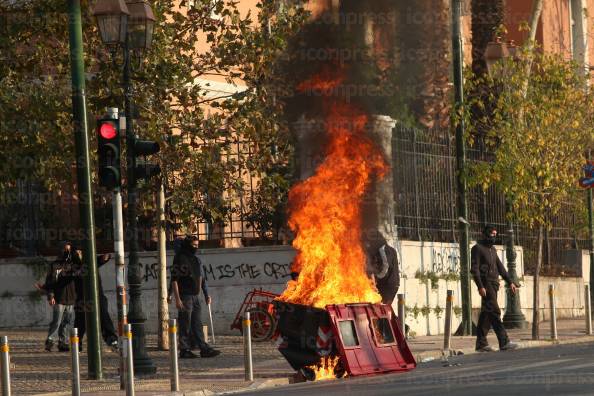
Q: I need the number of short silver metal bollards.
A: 9